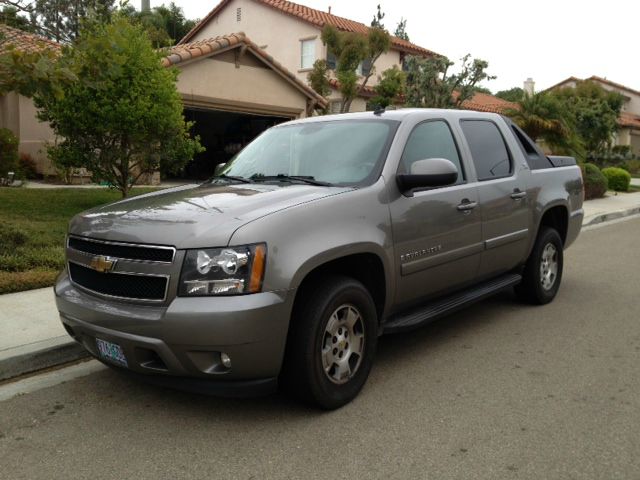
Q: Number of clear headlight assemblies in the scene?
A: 1